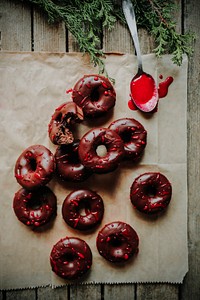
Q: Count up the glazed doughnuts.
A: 11